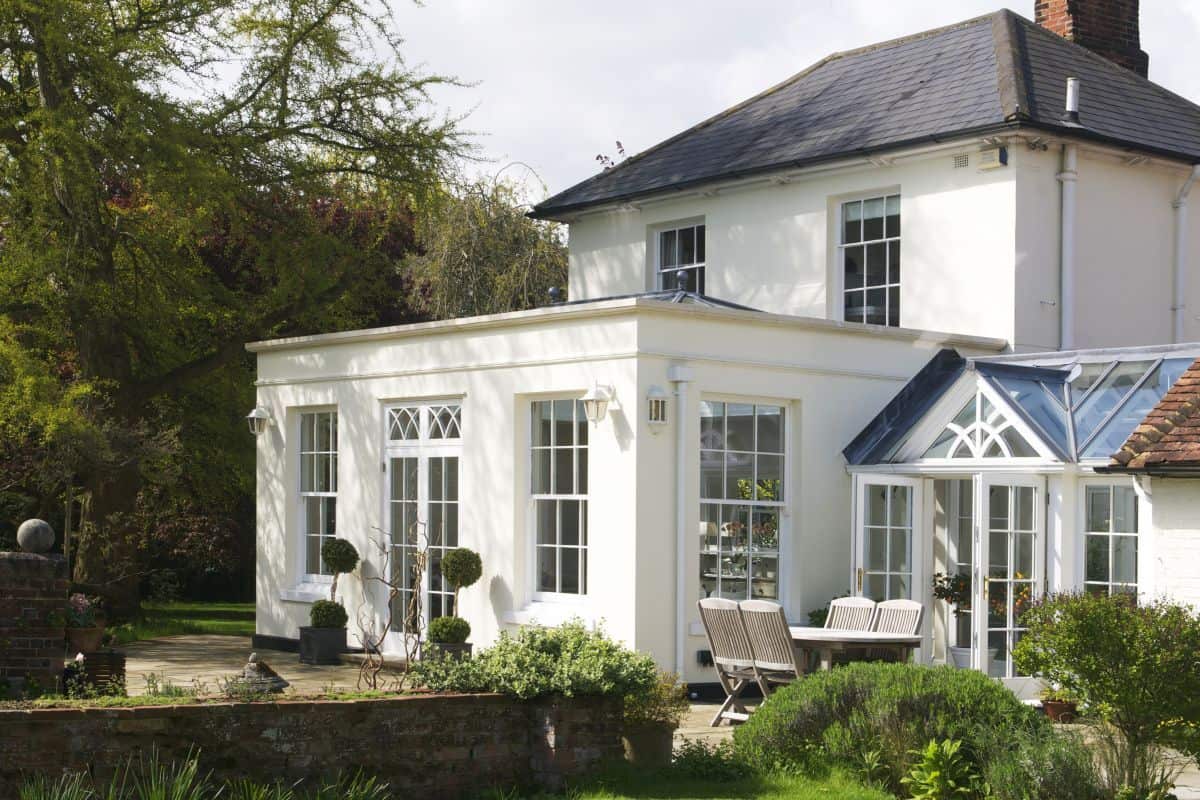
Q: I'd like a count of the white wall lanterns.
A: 3